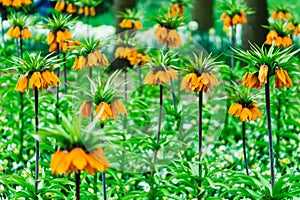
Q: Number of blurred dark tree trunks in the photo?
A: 3